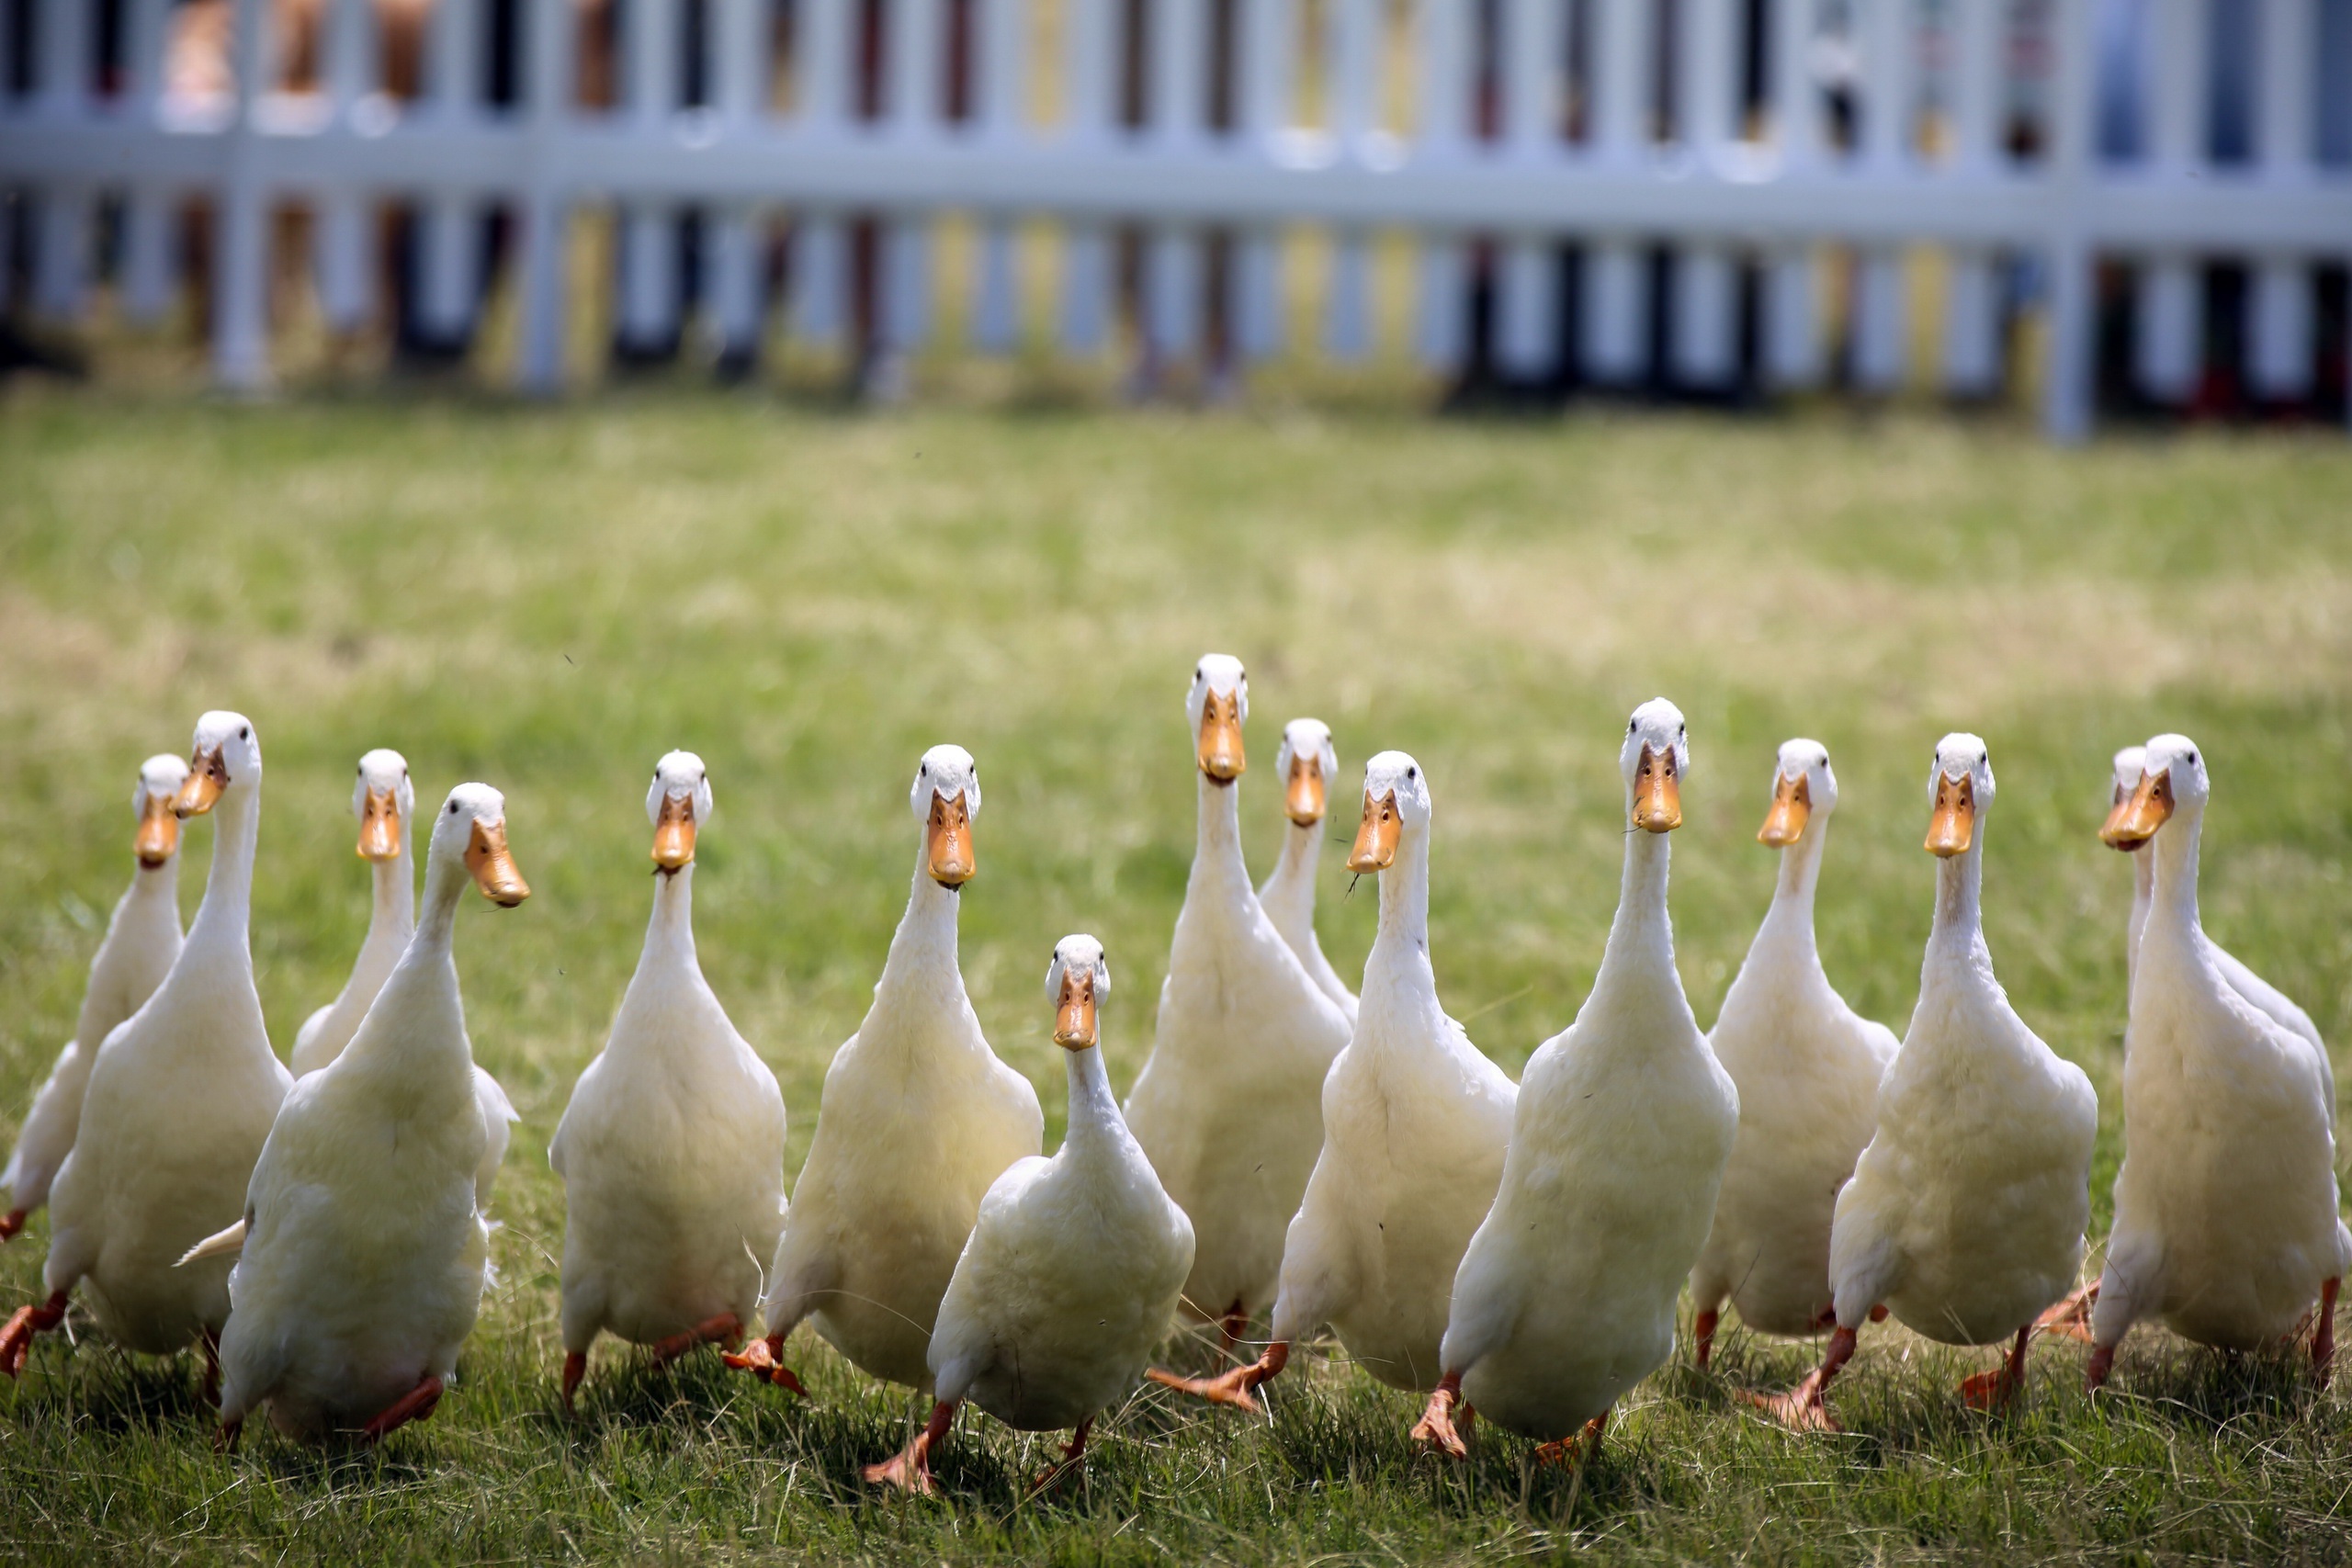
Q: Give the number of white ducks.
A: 15